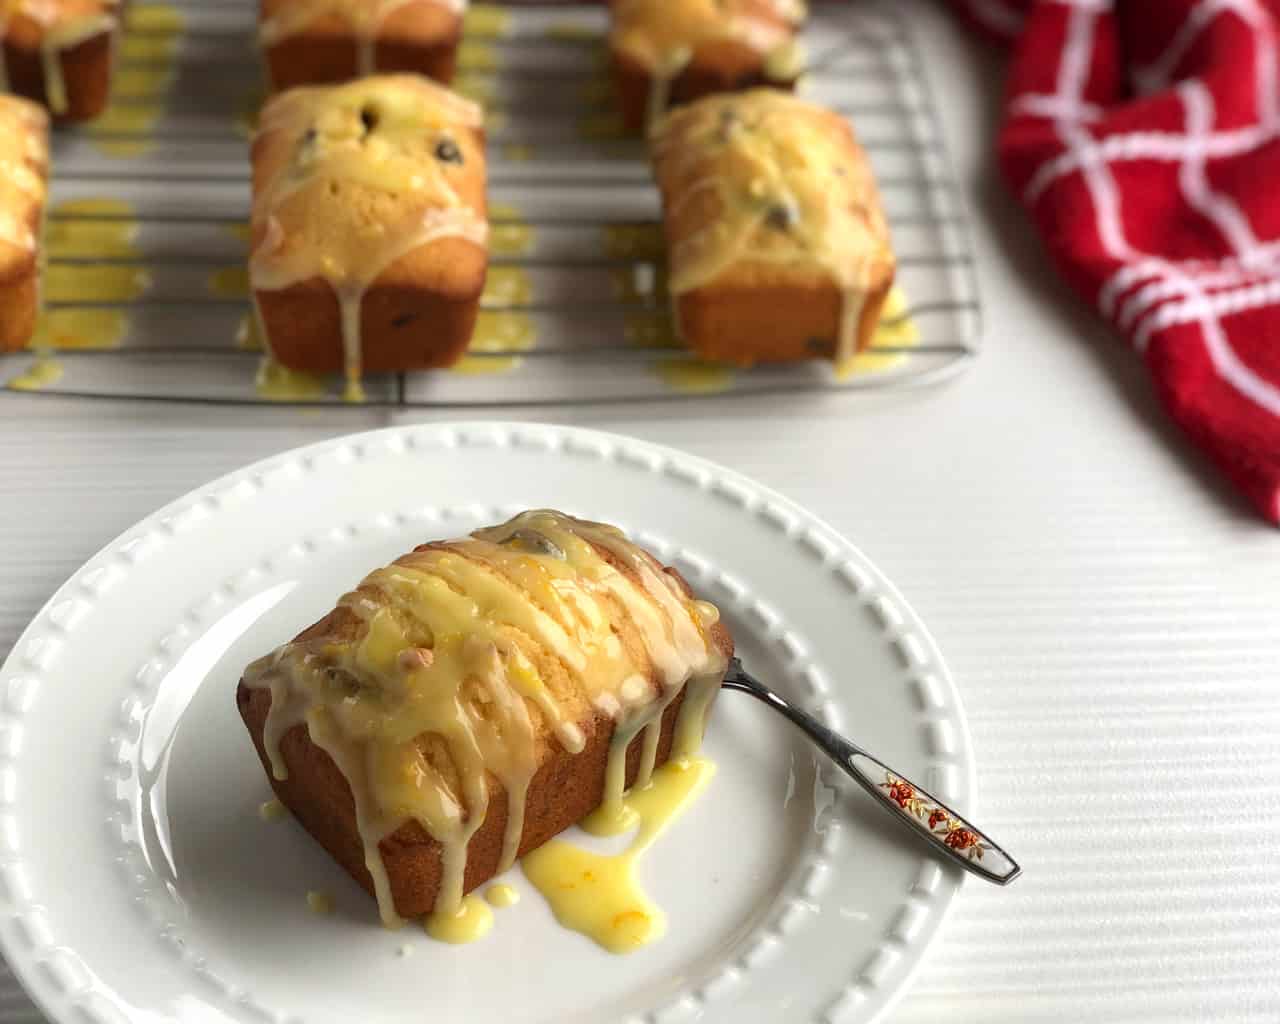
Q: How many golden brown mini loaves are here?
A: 7